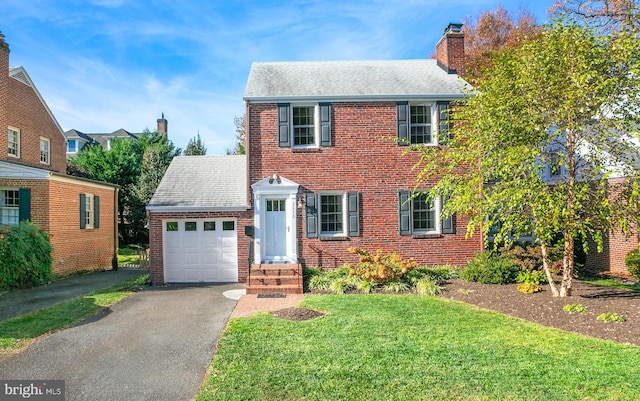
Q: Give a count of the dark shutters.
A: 11